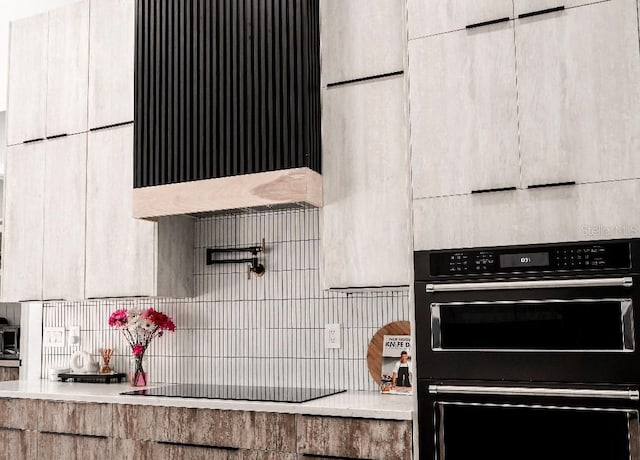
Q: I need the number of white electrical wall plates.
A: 3